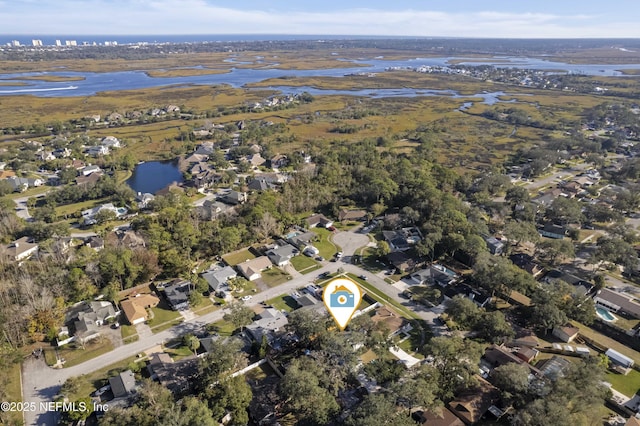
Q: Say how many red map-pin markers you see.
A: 0